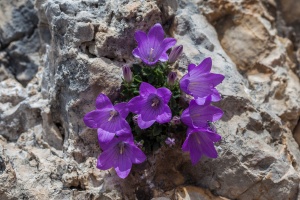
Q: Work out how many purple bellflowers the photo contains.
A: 7